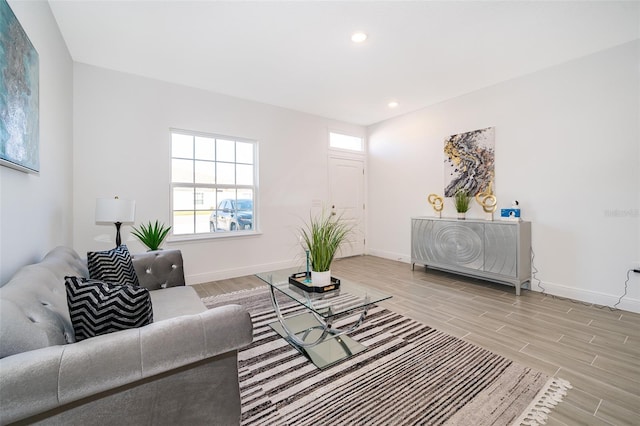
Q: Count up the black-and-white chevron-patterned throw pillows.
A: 2